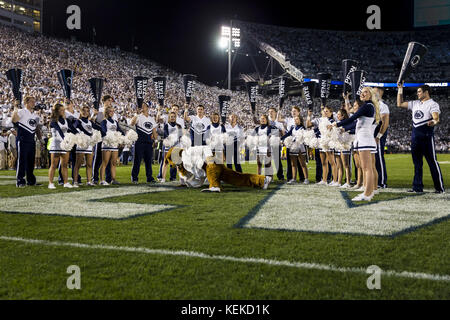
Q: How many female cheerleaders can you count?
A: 11